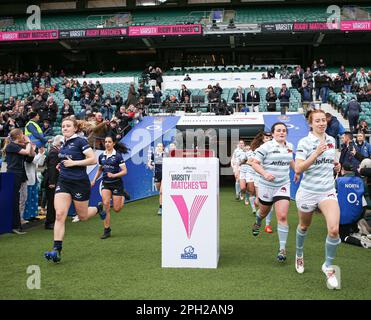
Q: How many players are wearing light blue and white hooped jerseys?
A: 5